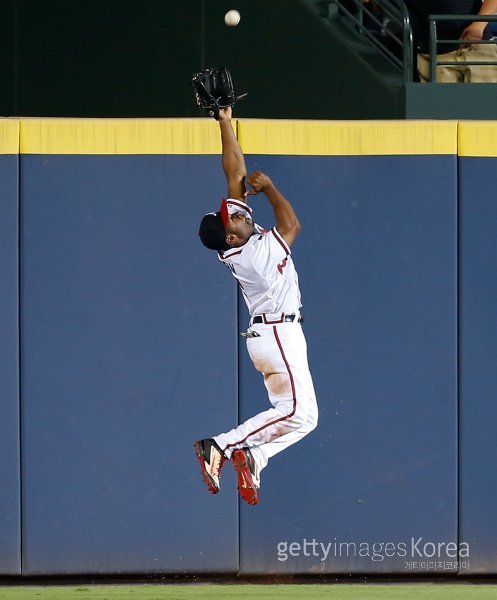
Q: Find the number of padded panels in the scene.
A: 4